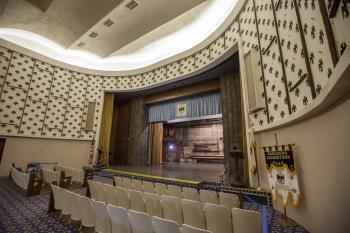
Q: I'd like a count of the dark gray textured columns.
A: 2